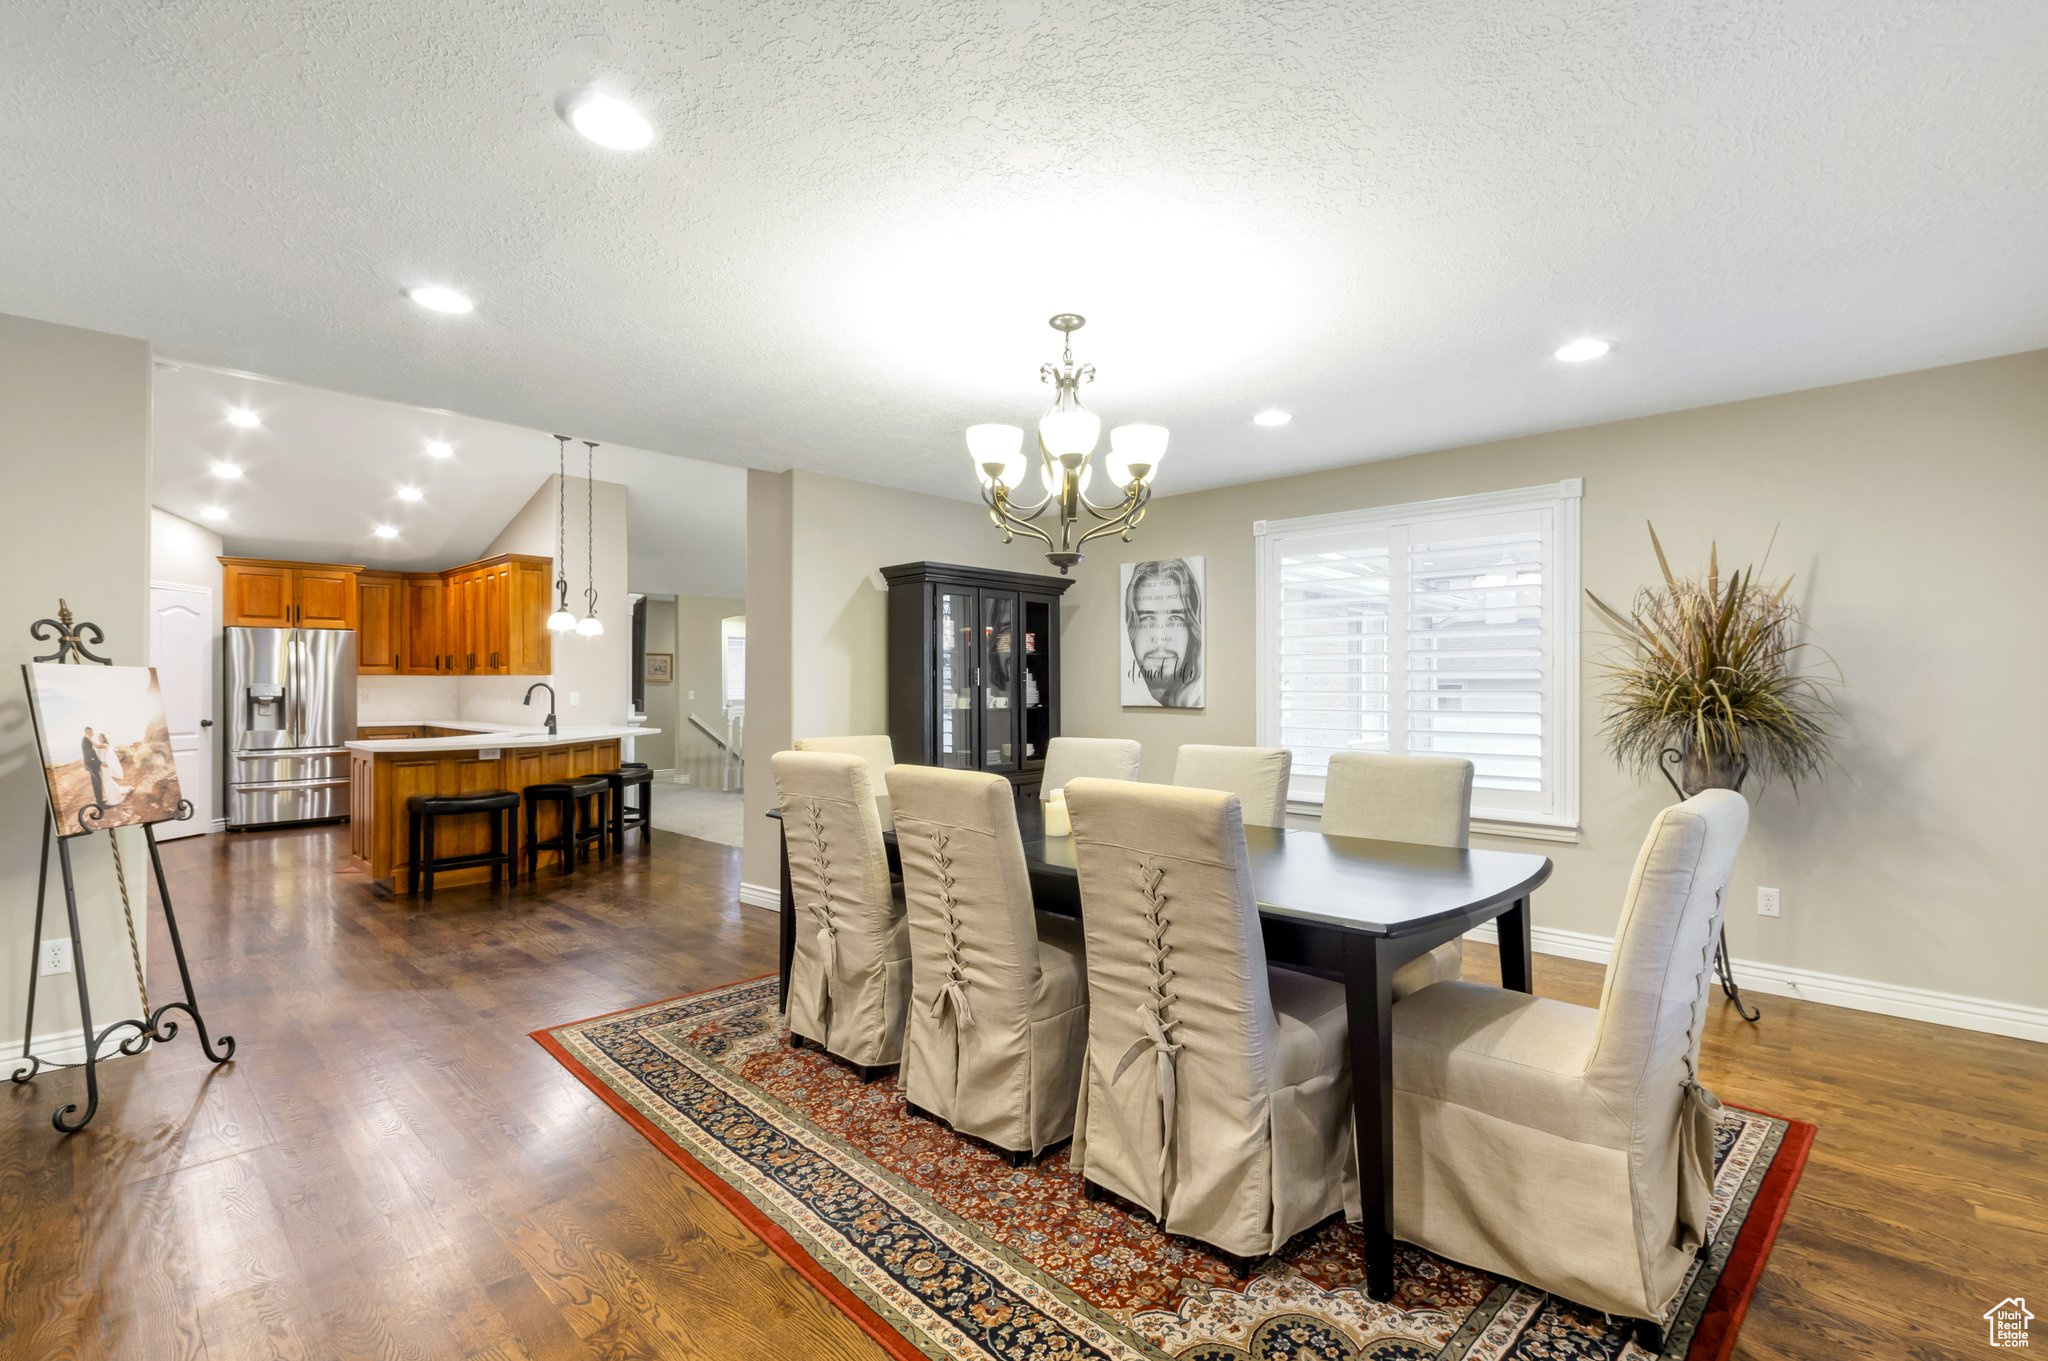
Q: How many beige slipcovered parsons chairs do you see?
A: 8